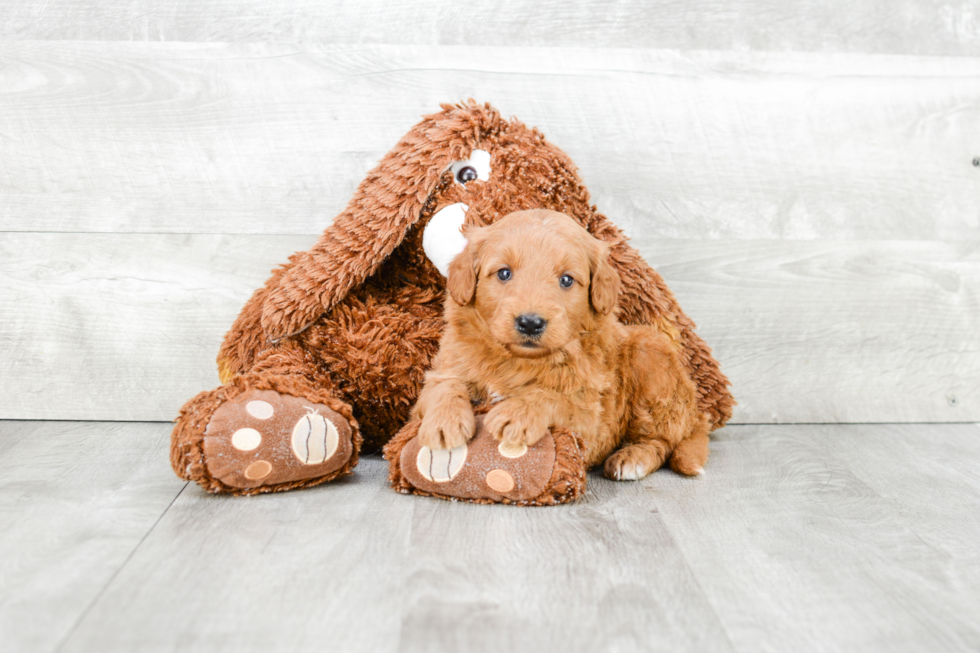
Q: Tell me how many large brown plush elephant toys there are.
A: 1